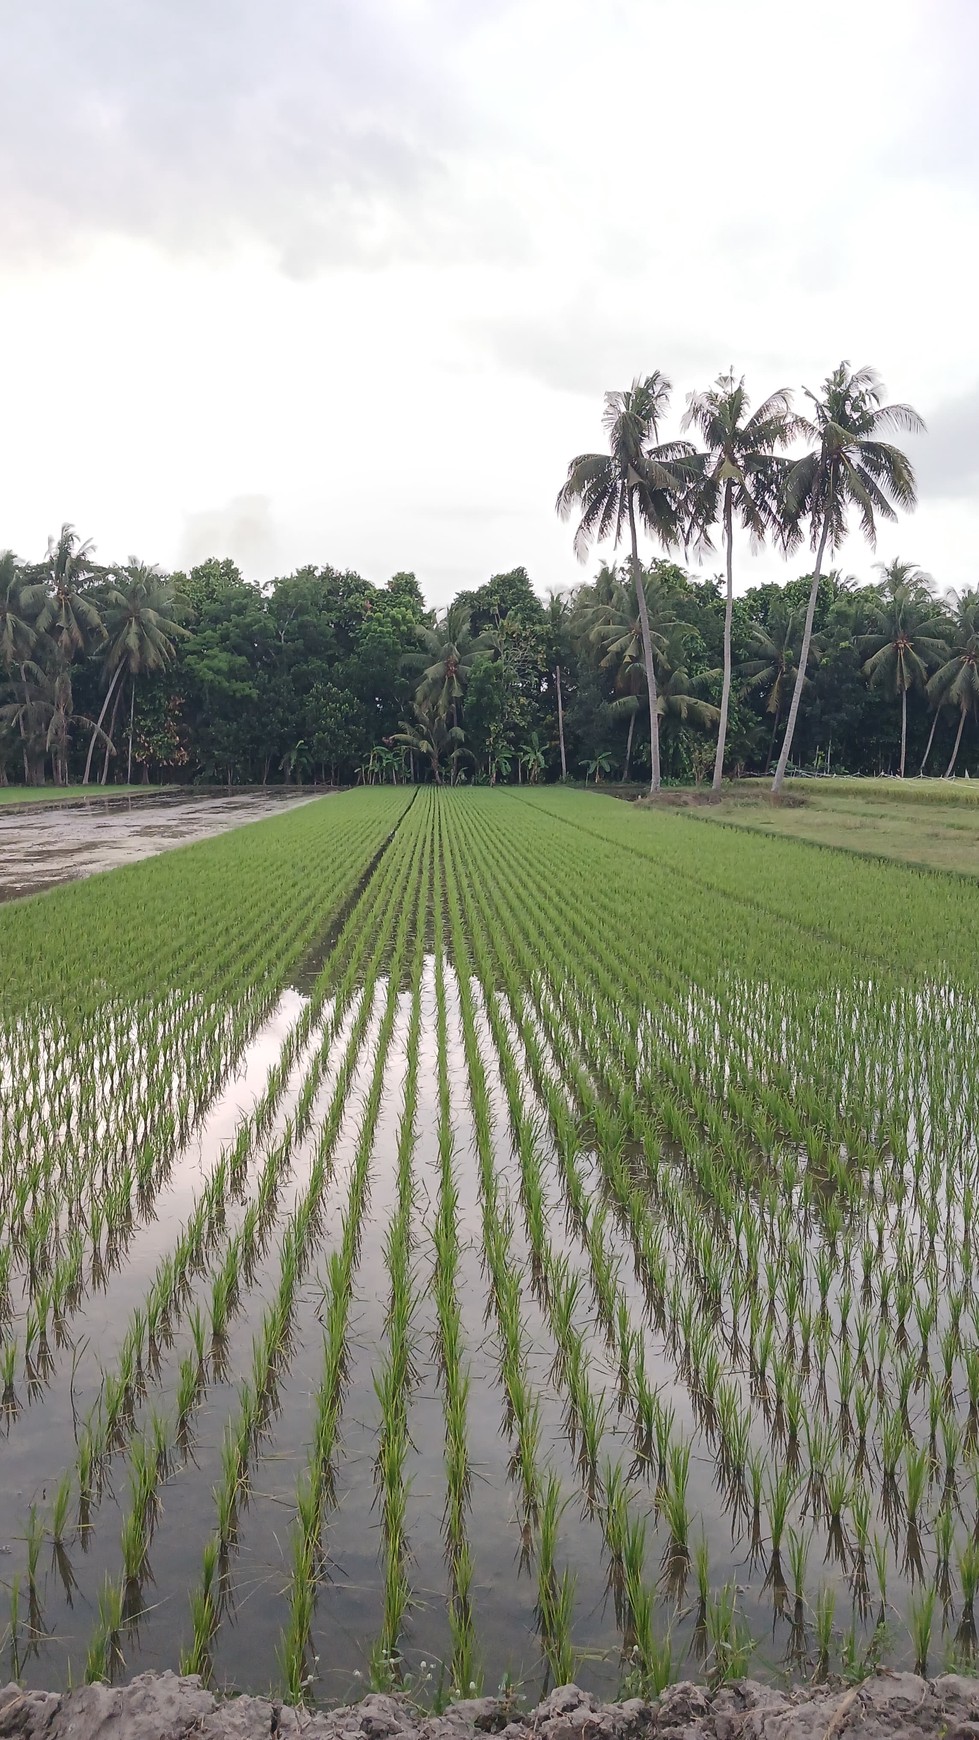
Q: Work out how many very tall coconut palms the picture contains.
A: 3